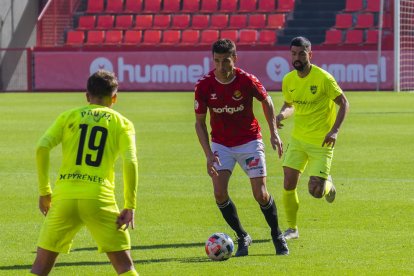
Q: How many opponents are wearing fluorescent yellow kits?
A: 2